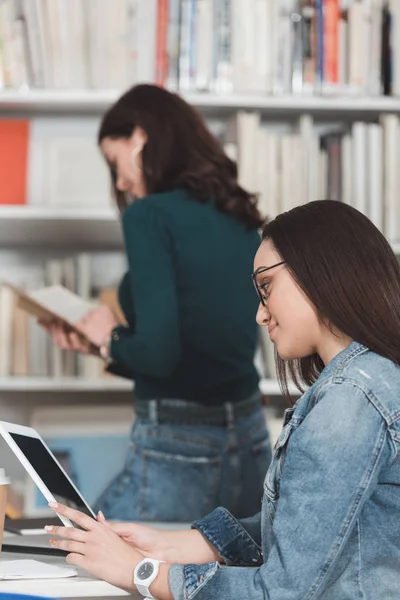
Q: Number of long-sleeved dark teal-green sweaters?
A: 1